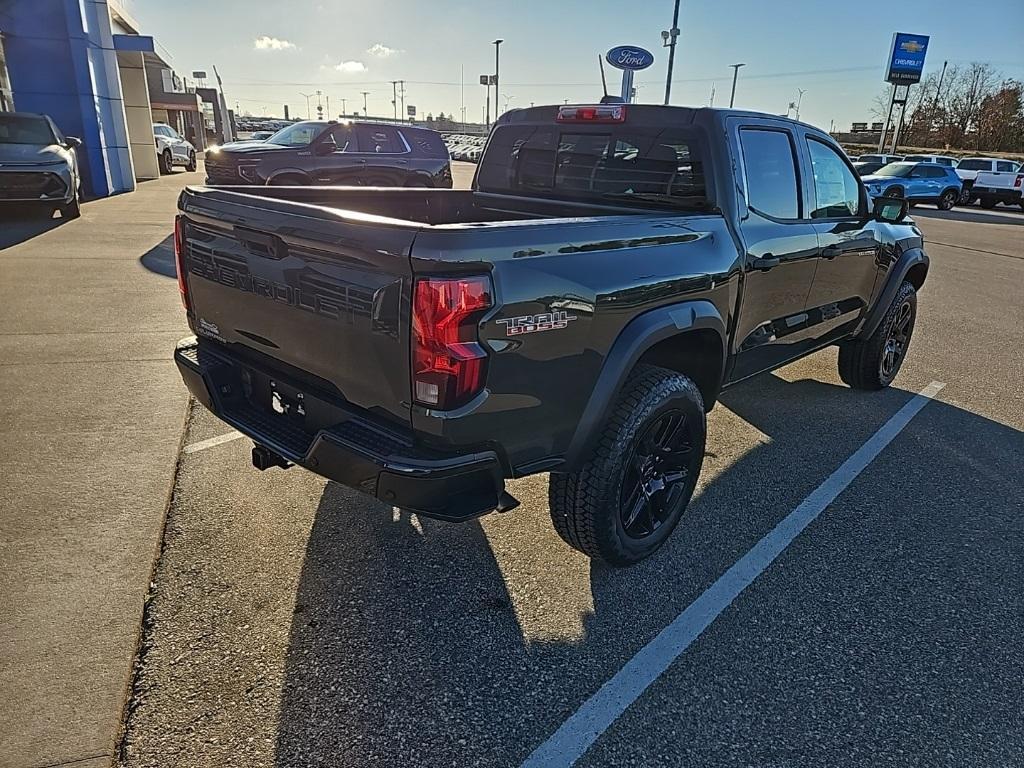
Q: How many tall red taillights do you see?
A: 2